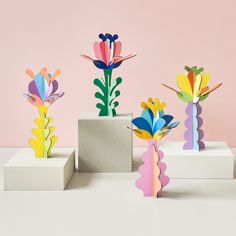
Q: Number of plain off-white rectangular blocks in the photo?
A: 3